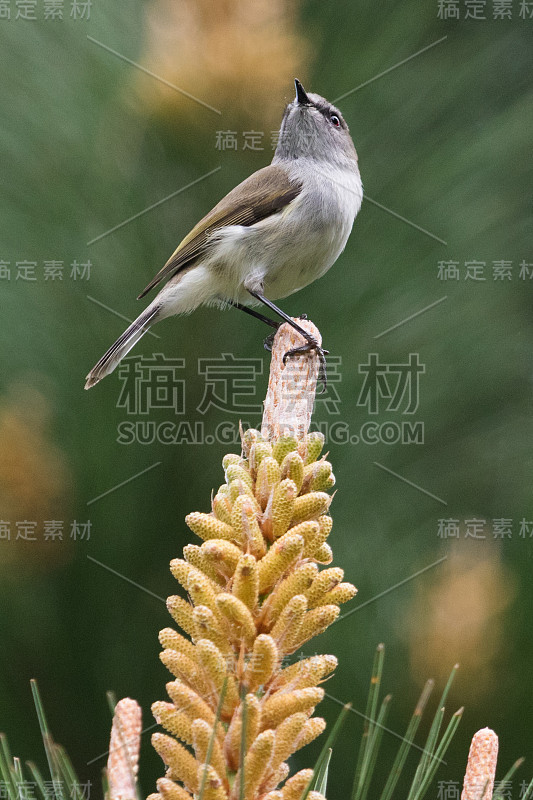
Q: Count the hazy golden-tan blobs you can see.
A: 3